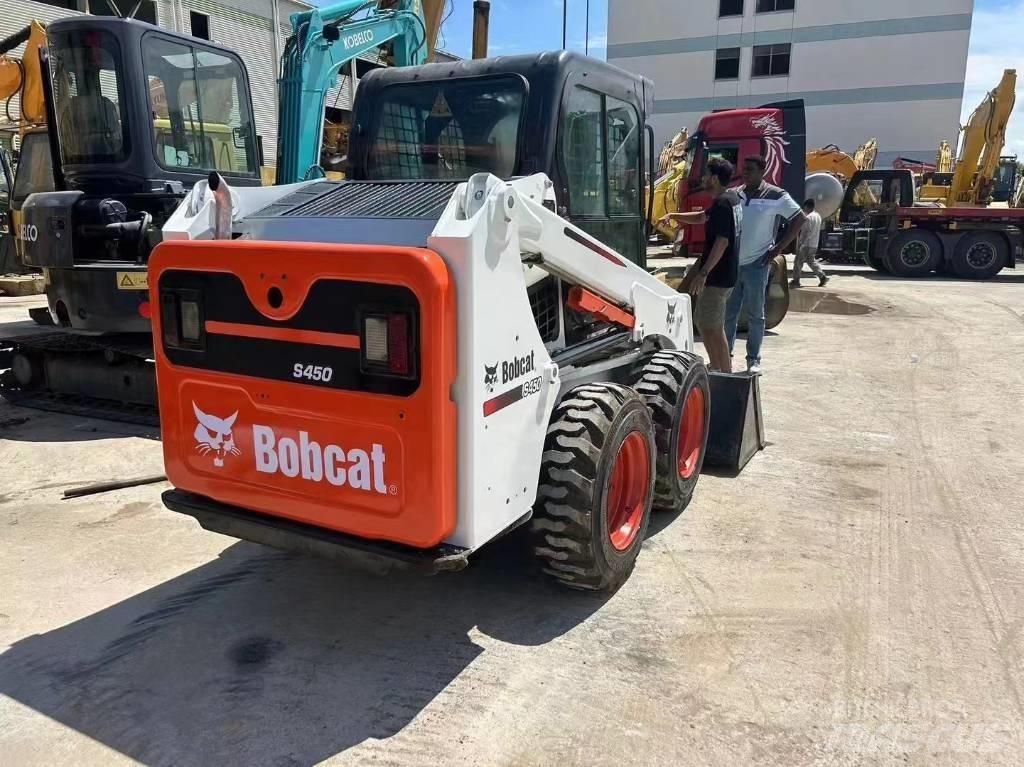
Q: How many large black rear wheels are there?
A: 2